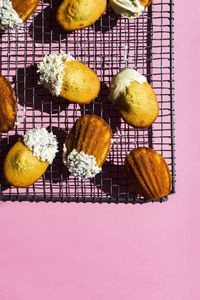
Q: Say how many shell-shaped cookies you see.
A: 9